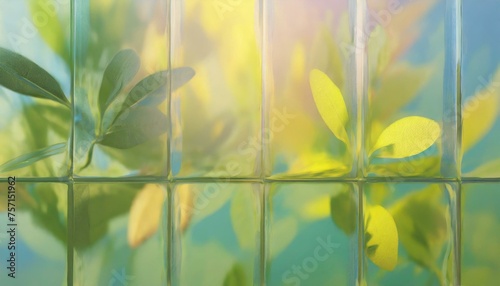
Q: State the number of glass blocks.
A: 12